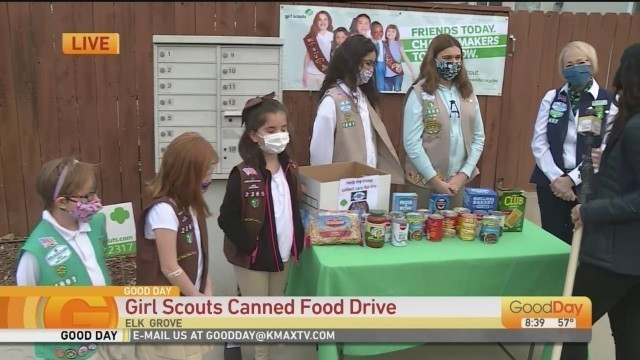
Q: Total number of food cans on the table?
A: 12